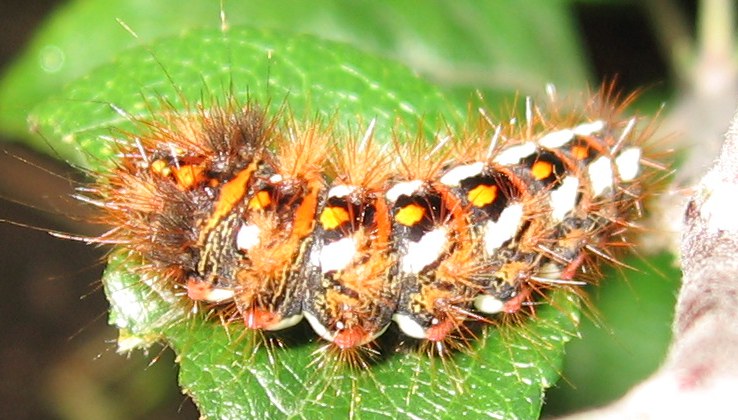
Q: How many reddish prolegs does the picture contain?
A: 6